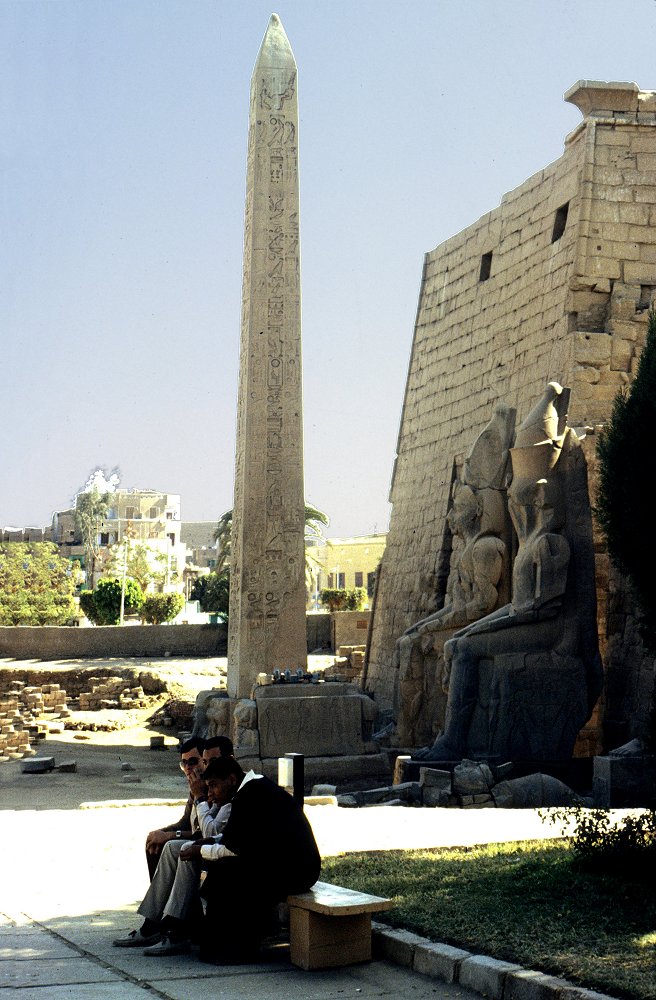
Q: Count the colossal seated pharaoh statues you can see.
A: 2